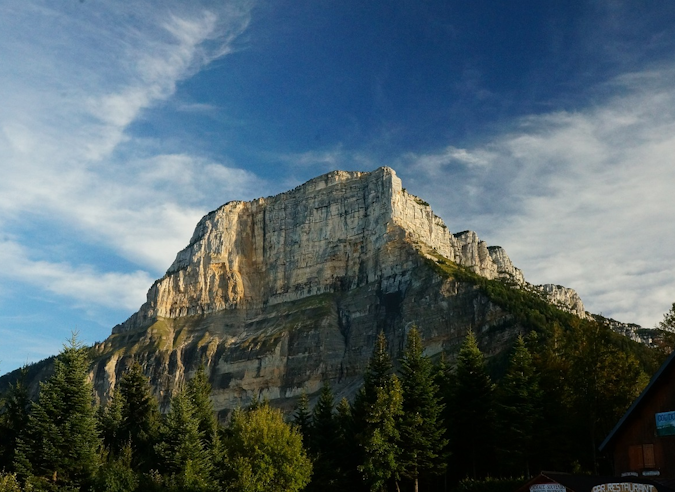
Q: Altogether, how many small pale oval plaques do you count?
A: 2